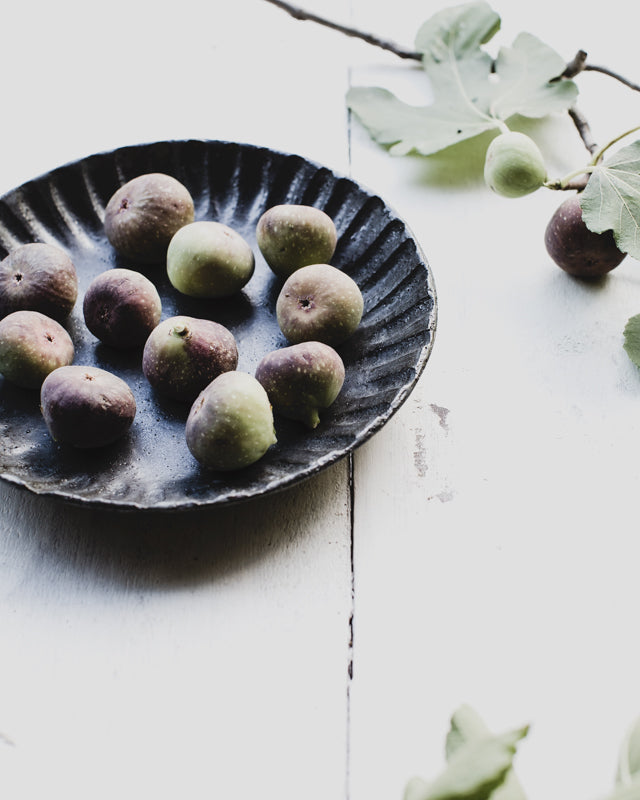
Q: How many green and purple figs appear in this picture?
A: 13